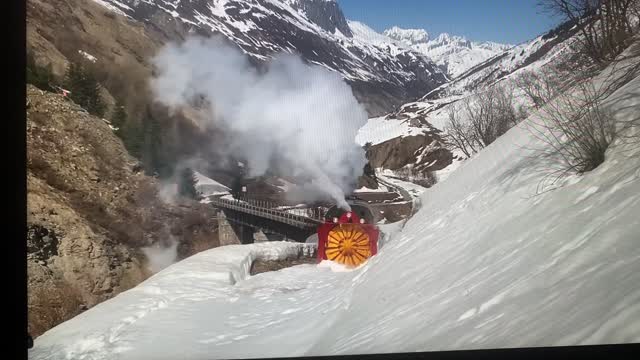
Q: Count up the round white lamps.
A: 3